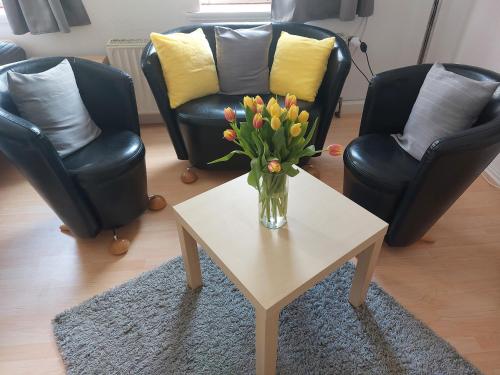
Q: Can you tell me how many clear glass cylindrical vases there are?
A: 1